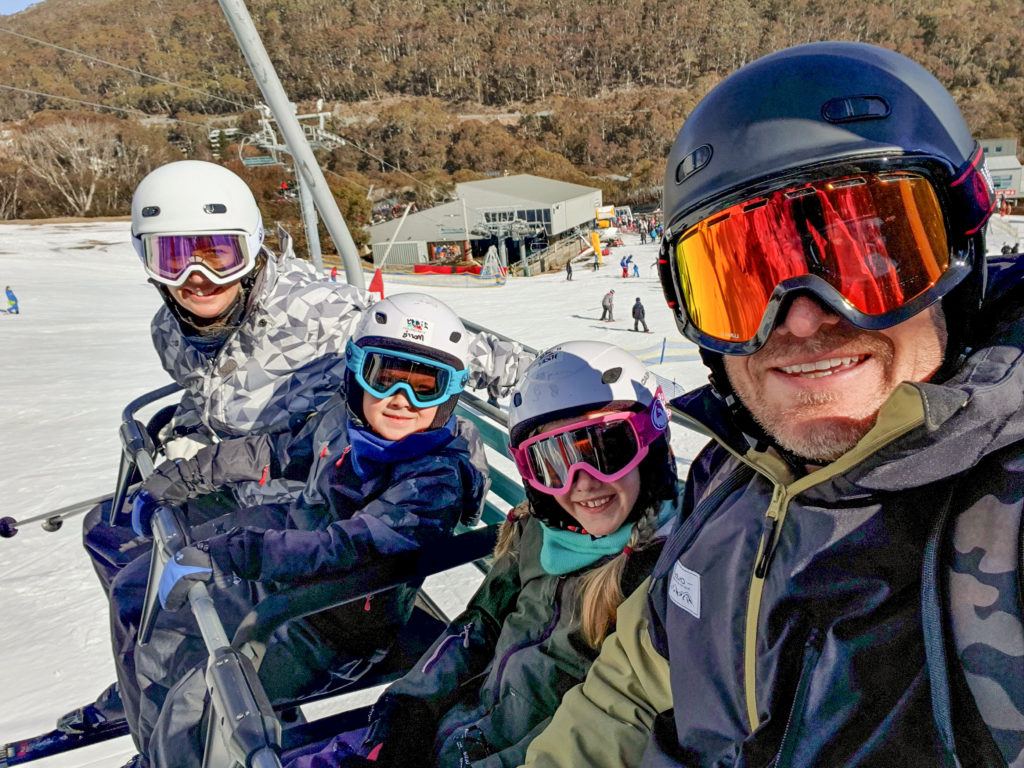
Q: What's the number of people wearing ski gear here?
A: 4